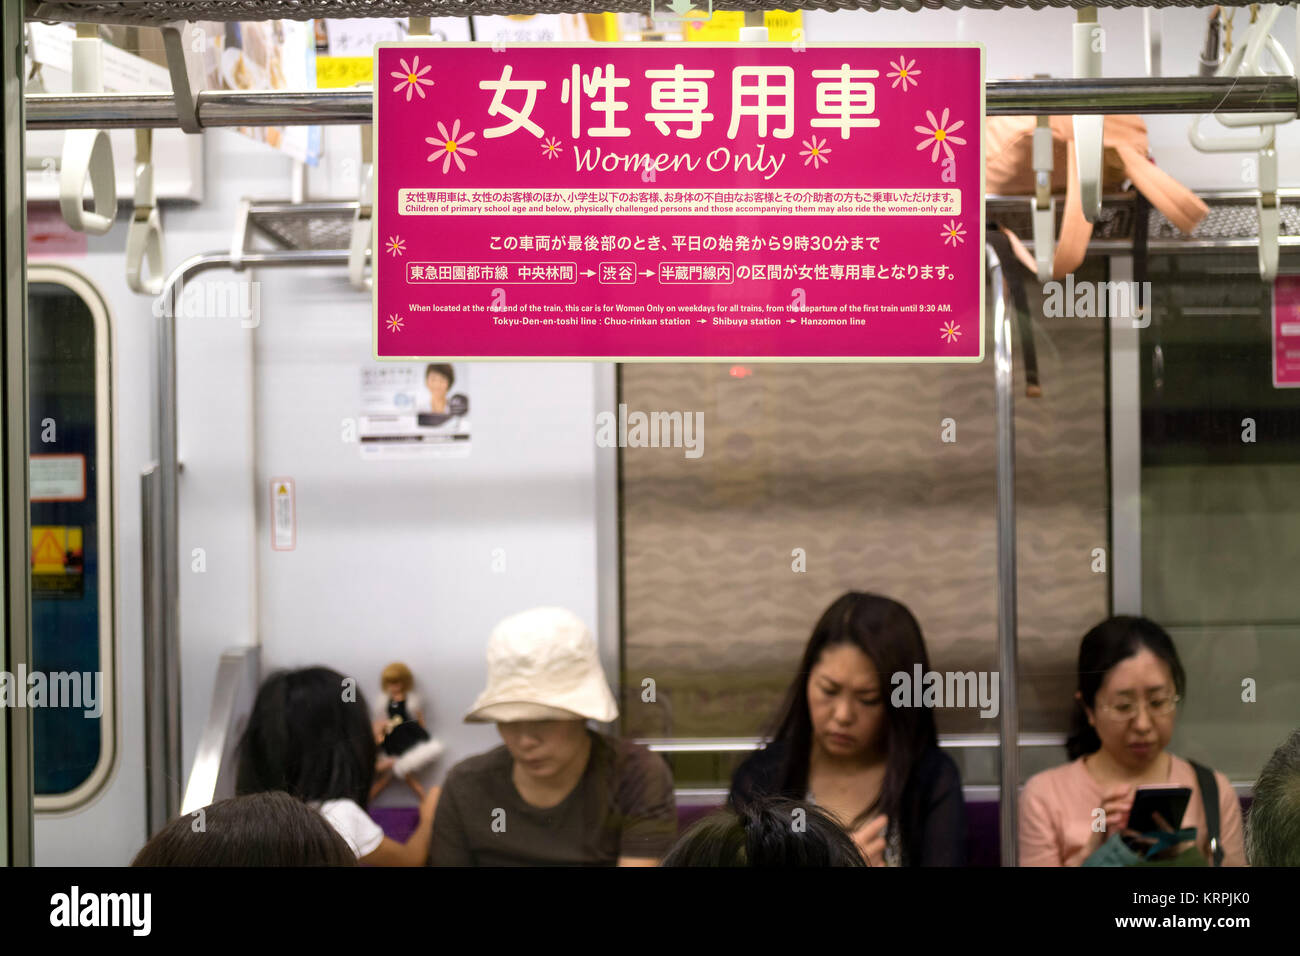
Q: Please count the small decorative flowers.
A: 10